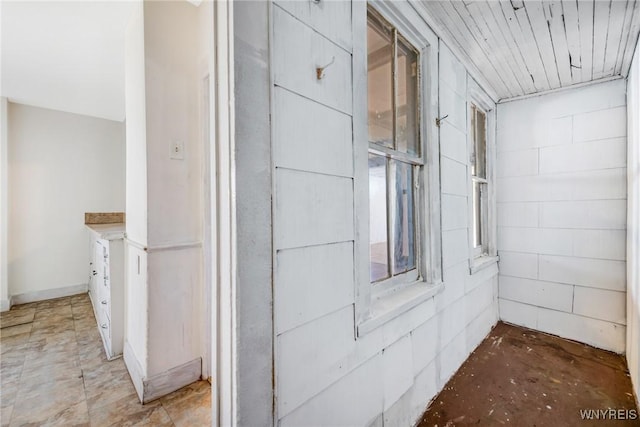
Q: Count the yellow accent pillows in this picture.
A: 0